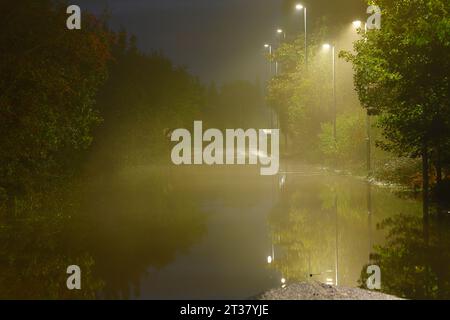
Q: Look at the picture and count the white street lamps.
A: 5